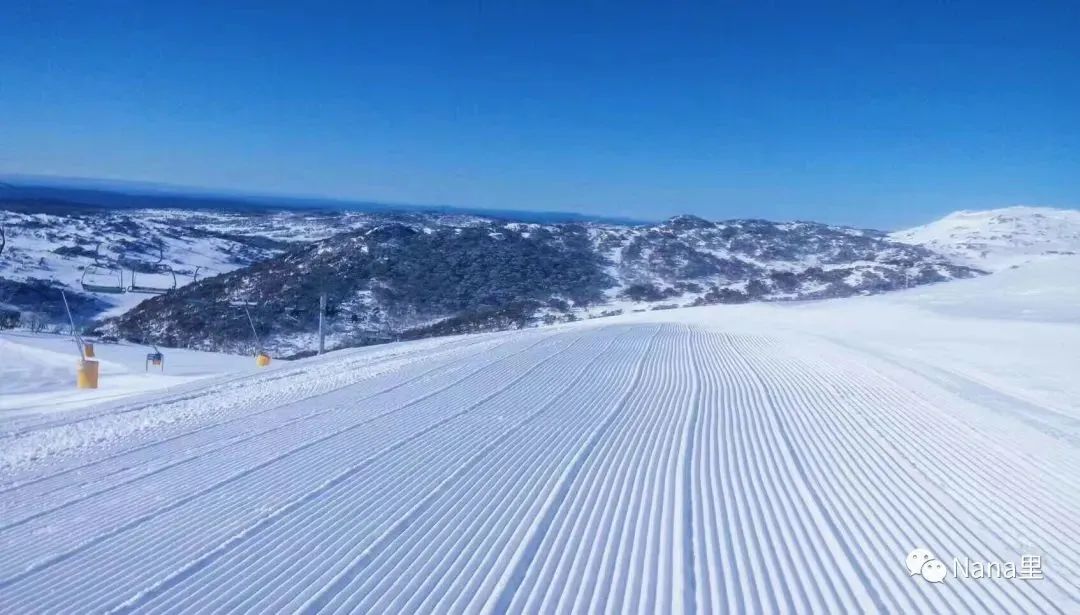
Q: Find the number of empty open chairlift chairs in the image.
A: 2